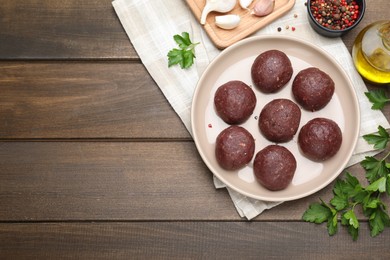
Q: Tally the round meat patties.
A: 7